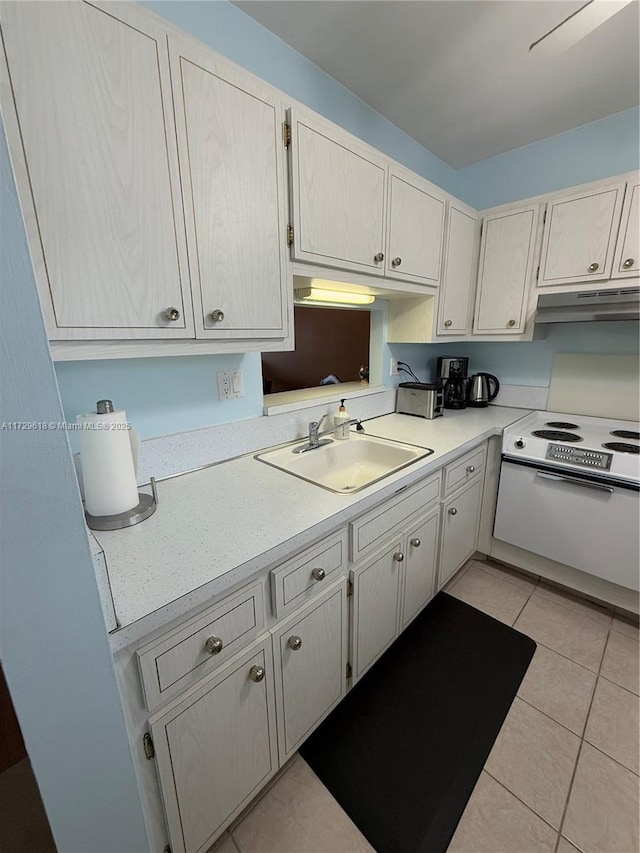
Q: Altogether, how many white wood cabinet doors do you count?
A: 13